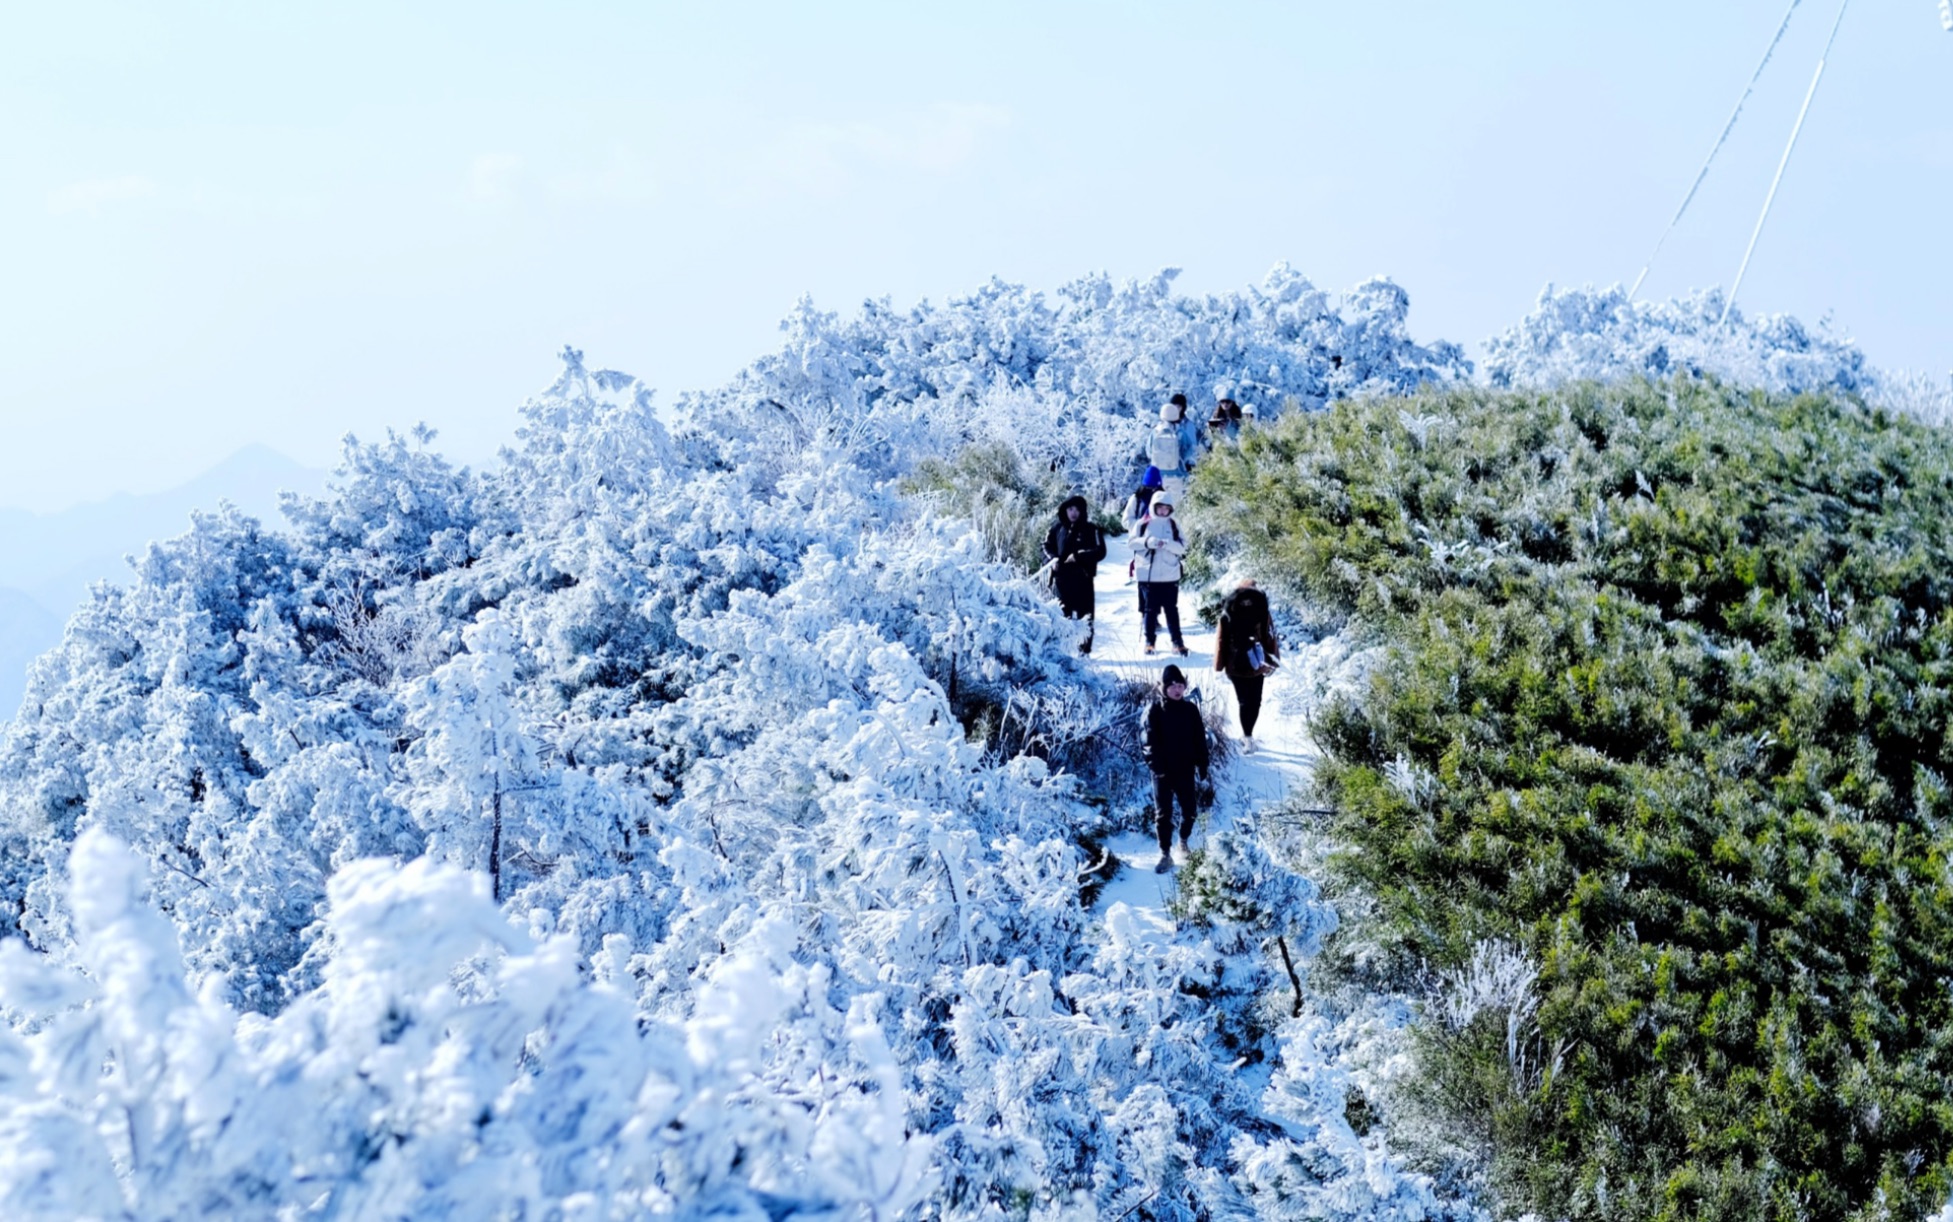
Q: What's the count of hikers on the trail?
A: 9